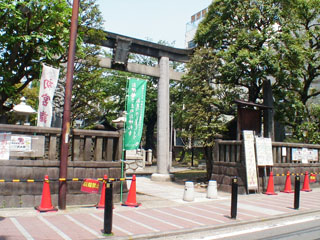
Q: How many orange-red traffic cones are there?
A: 6